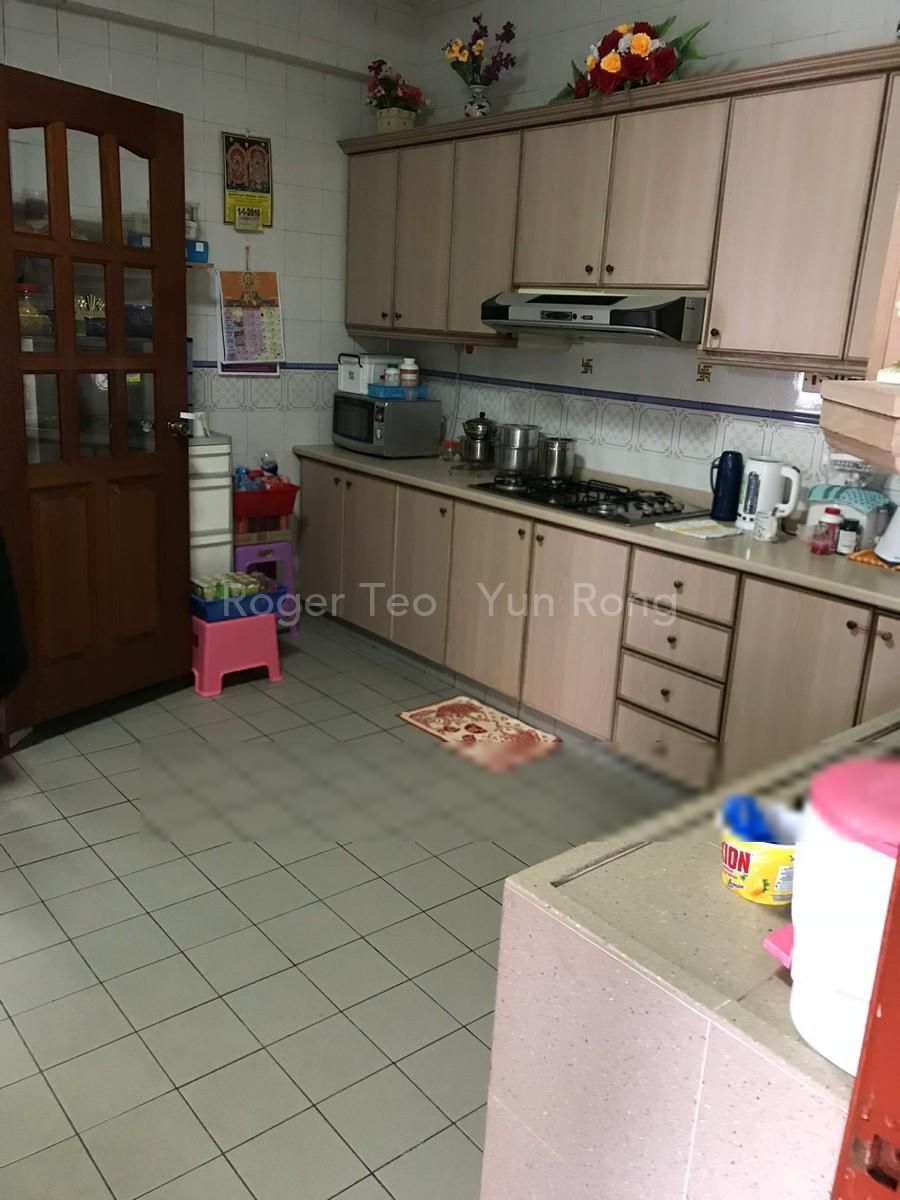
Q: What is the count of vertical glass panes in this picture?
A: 9